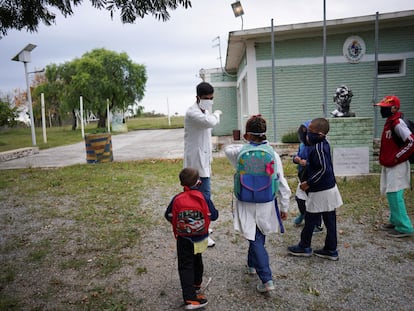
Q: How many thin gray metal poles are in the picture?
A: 3